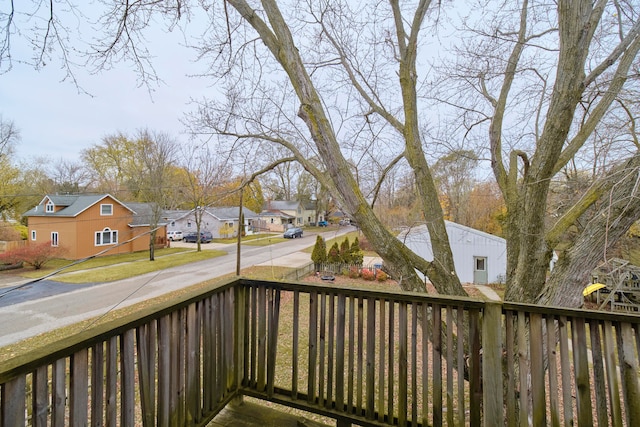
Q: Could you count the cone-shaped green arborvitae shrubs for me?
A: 4